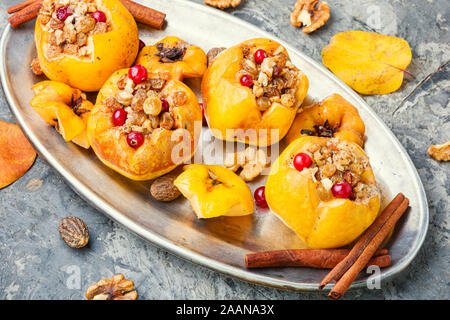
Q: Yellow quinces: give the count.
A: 4